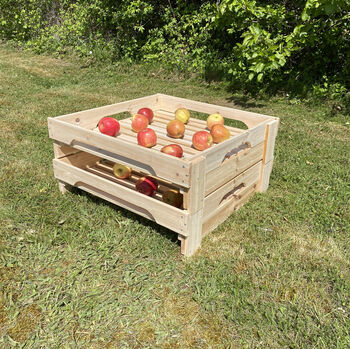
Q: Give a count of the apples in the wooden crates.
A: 13